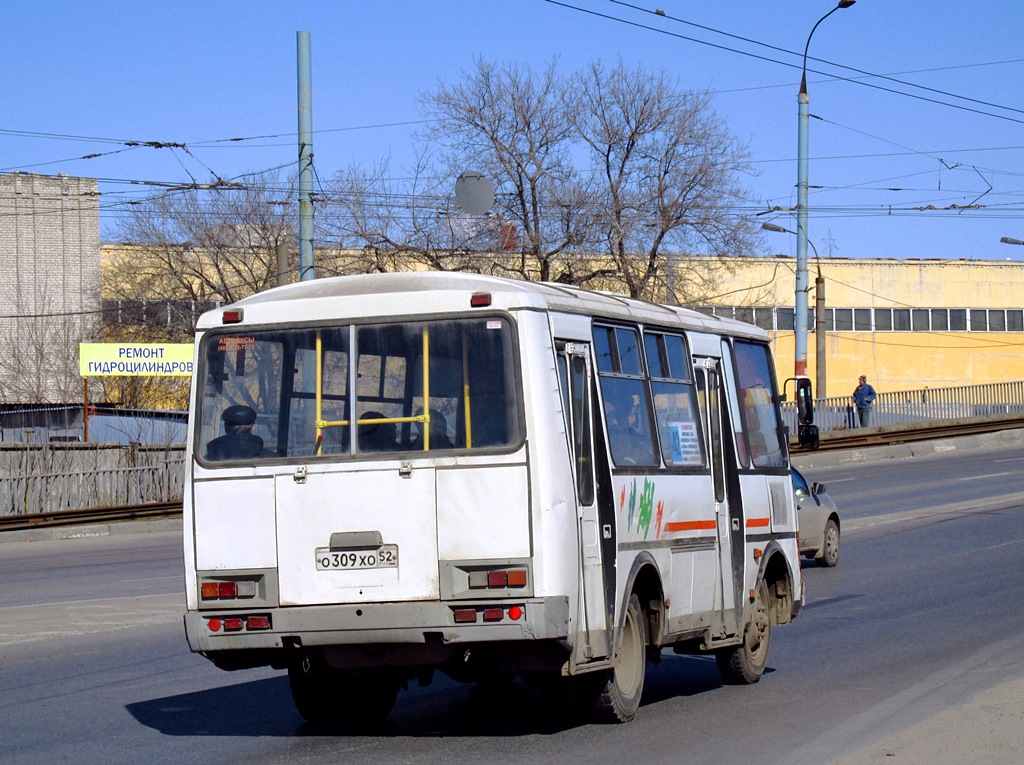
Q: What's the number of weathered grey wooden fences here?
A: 1